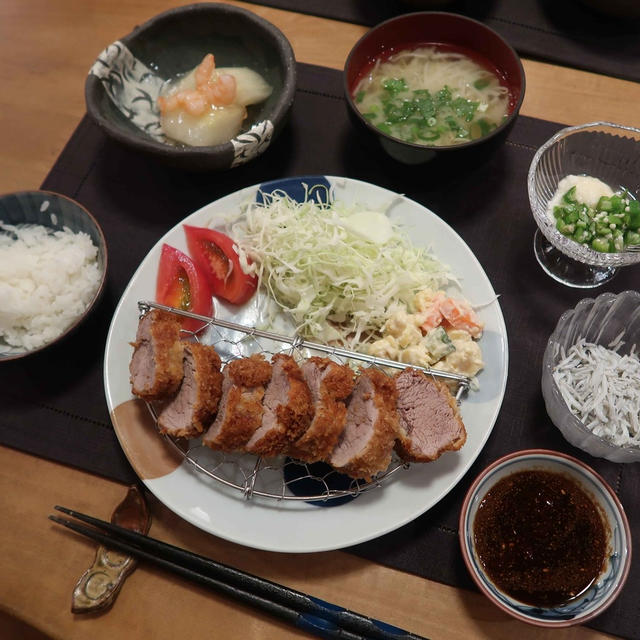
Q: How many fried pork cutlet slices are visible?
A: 7